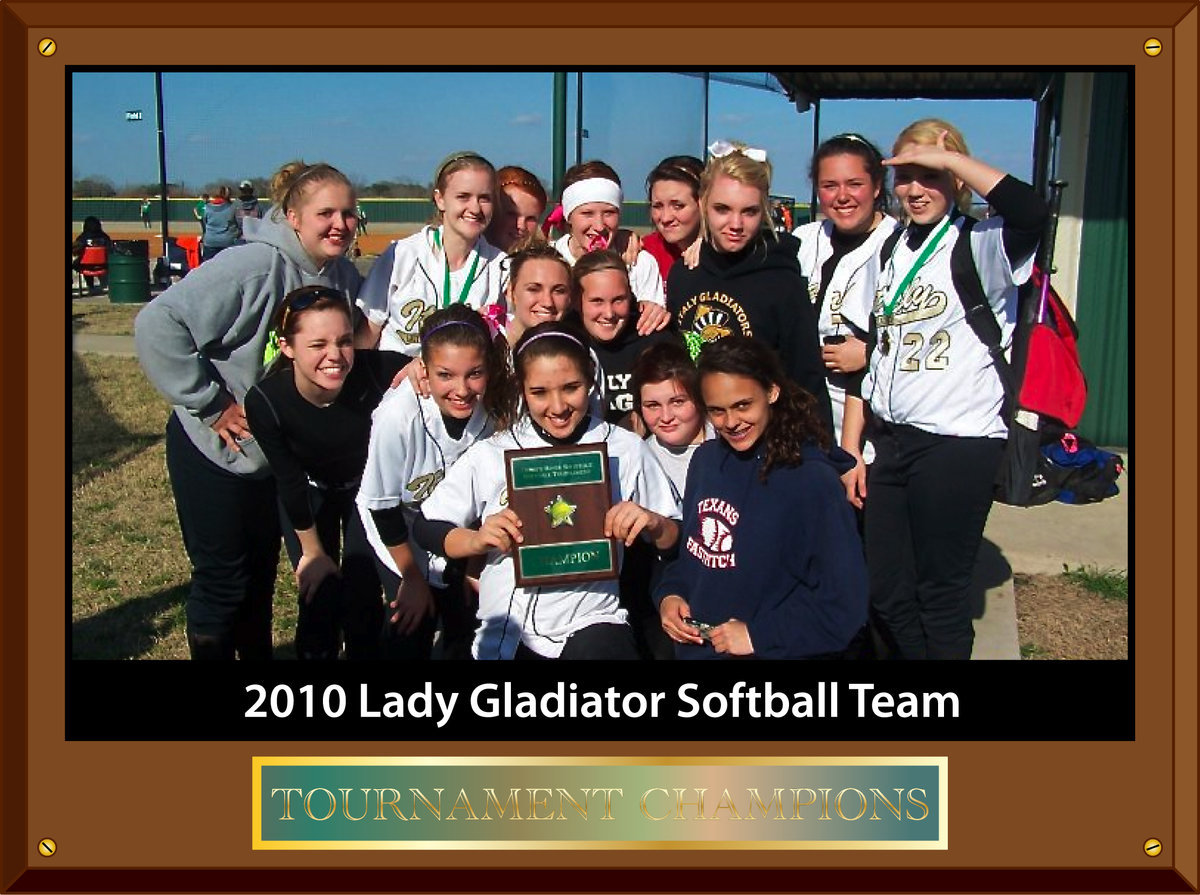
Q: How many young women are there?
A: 15